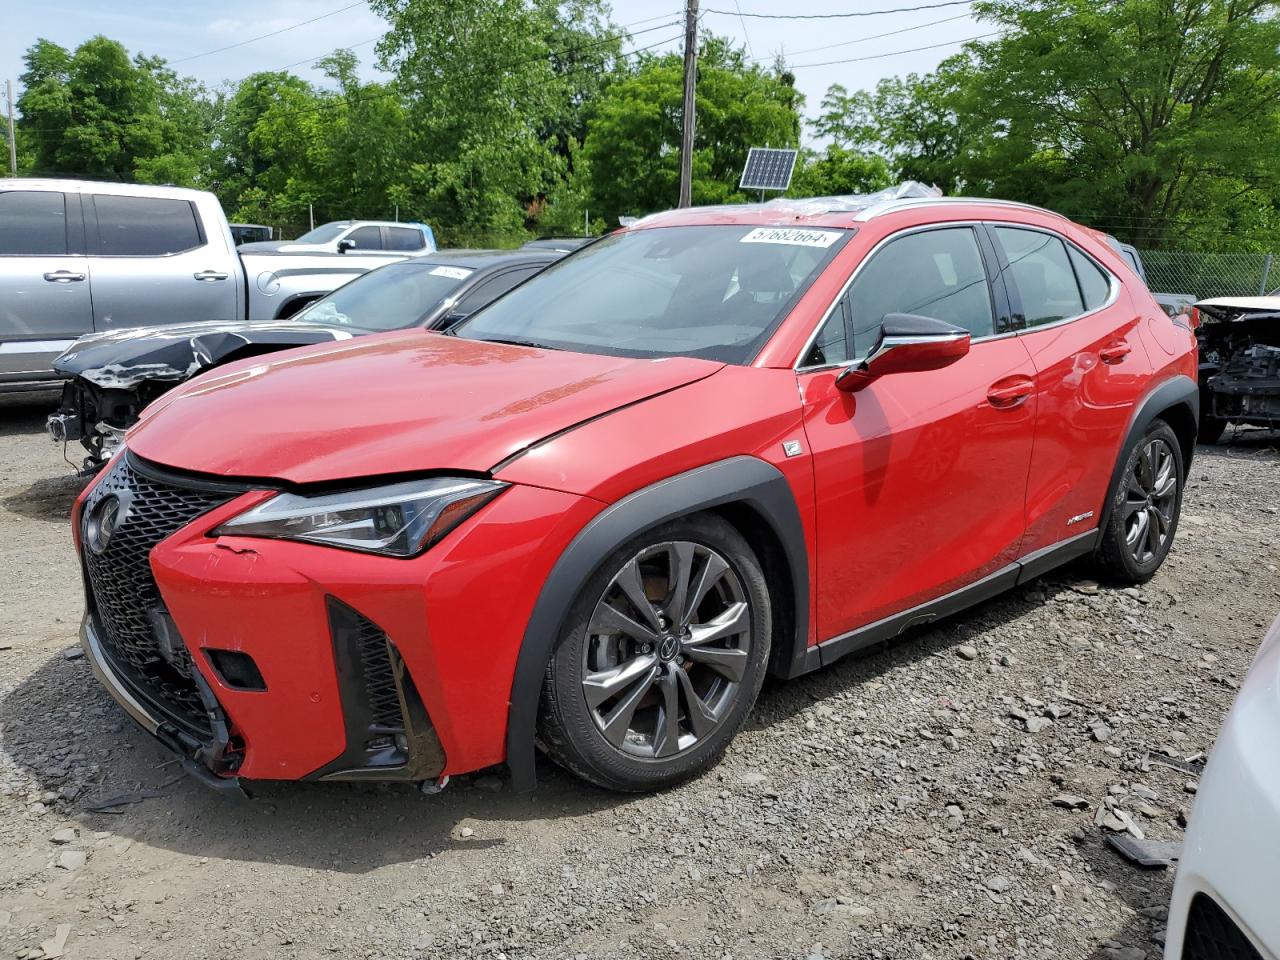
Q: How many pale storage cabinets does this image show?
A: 0